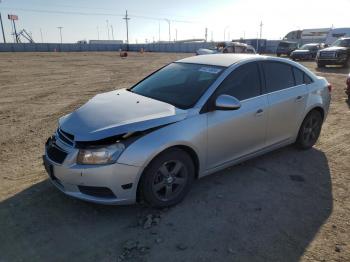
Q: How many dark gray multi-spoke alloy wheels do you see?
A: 2